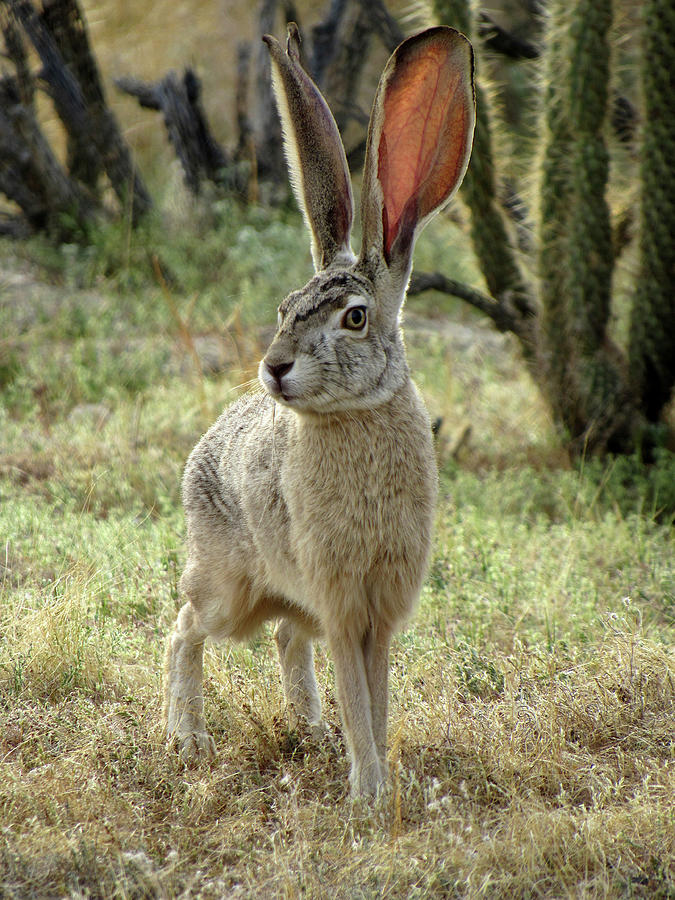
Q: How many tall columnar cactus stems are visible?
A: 4